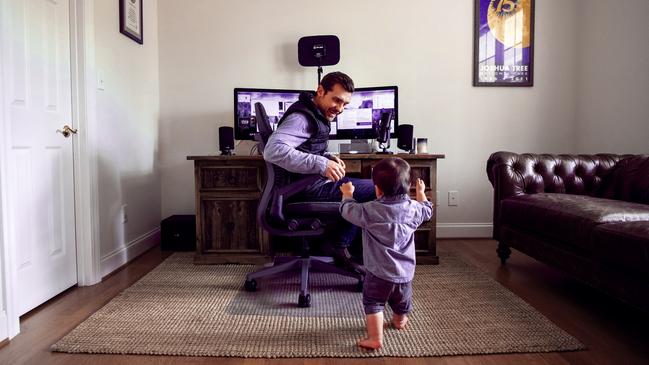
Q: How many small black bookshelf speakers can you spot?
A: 2